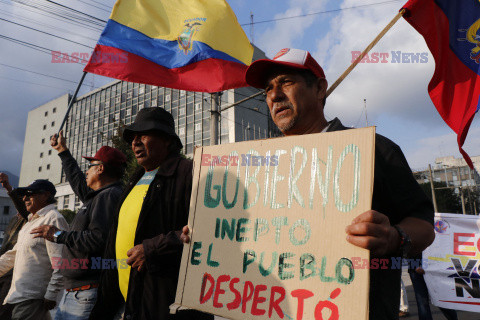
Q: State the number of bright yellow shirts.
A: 1